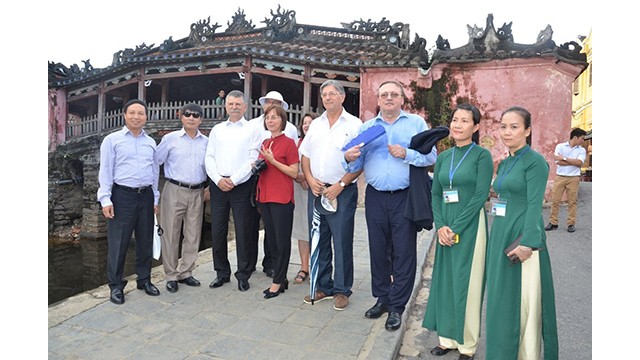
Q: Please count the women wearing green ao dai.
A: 2